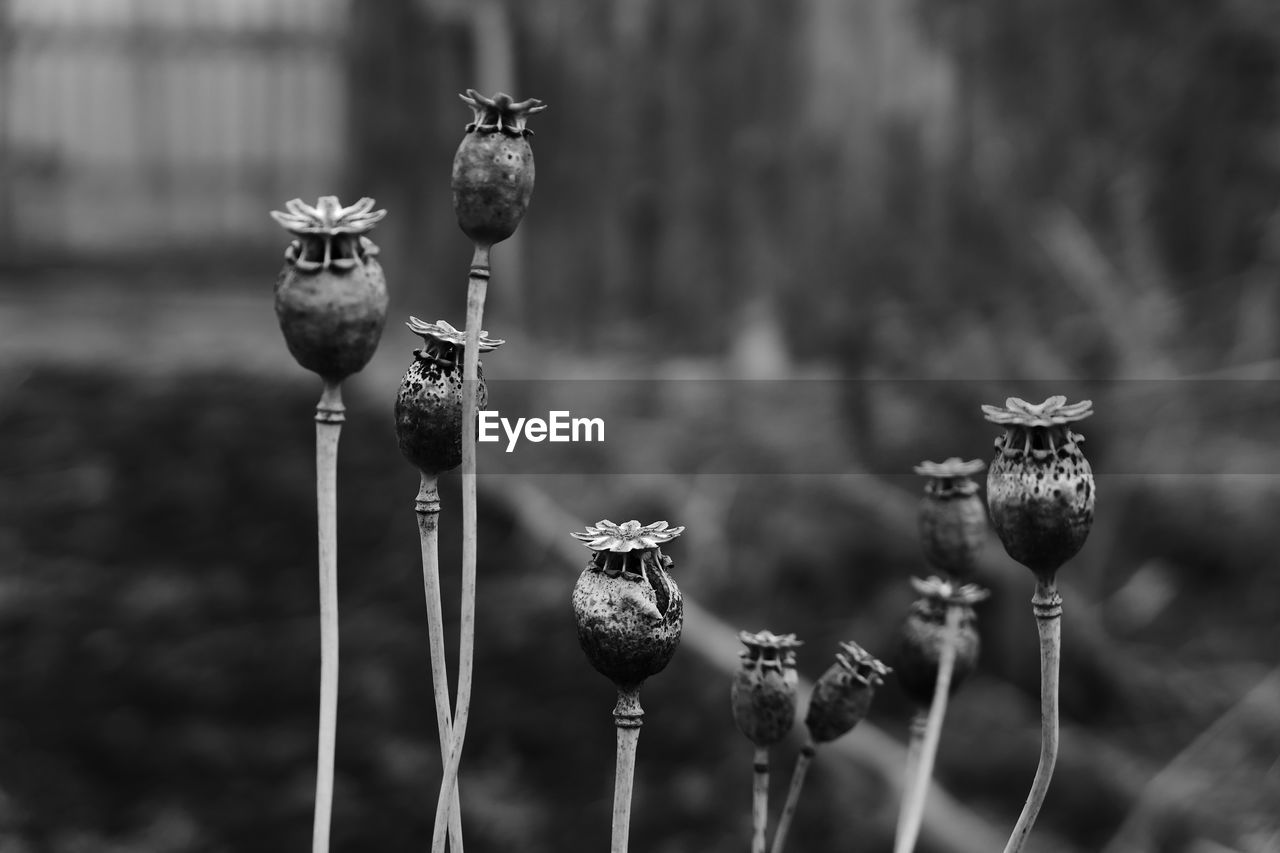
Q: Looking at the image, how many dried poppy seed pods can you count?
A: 9